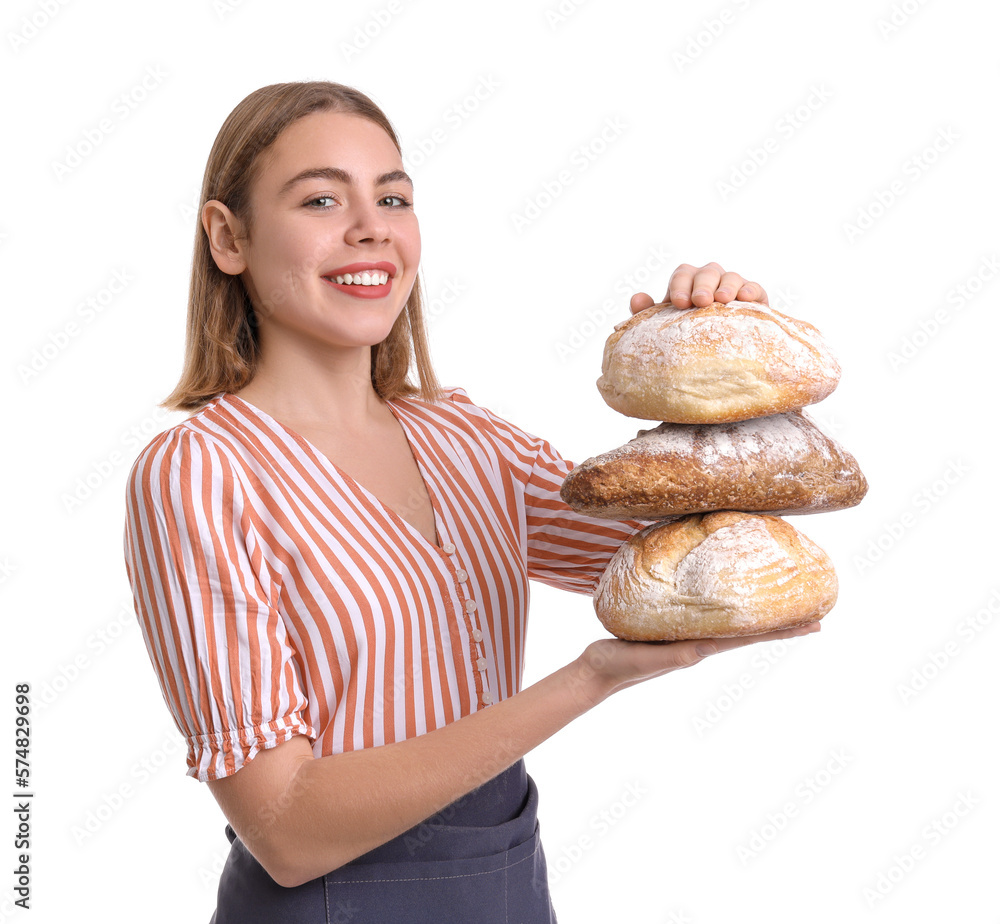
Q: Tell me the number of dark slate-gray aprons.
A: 1